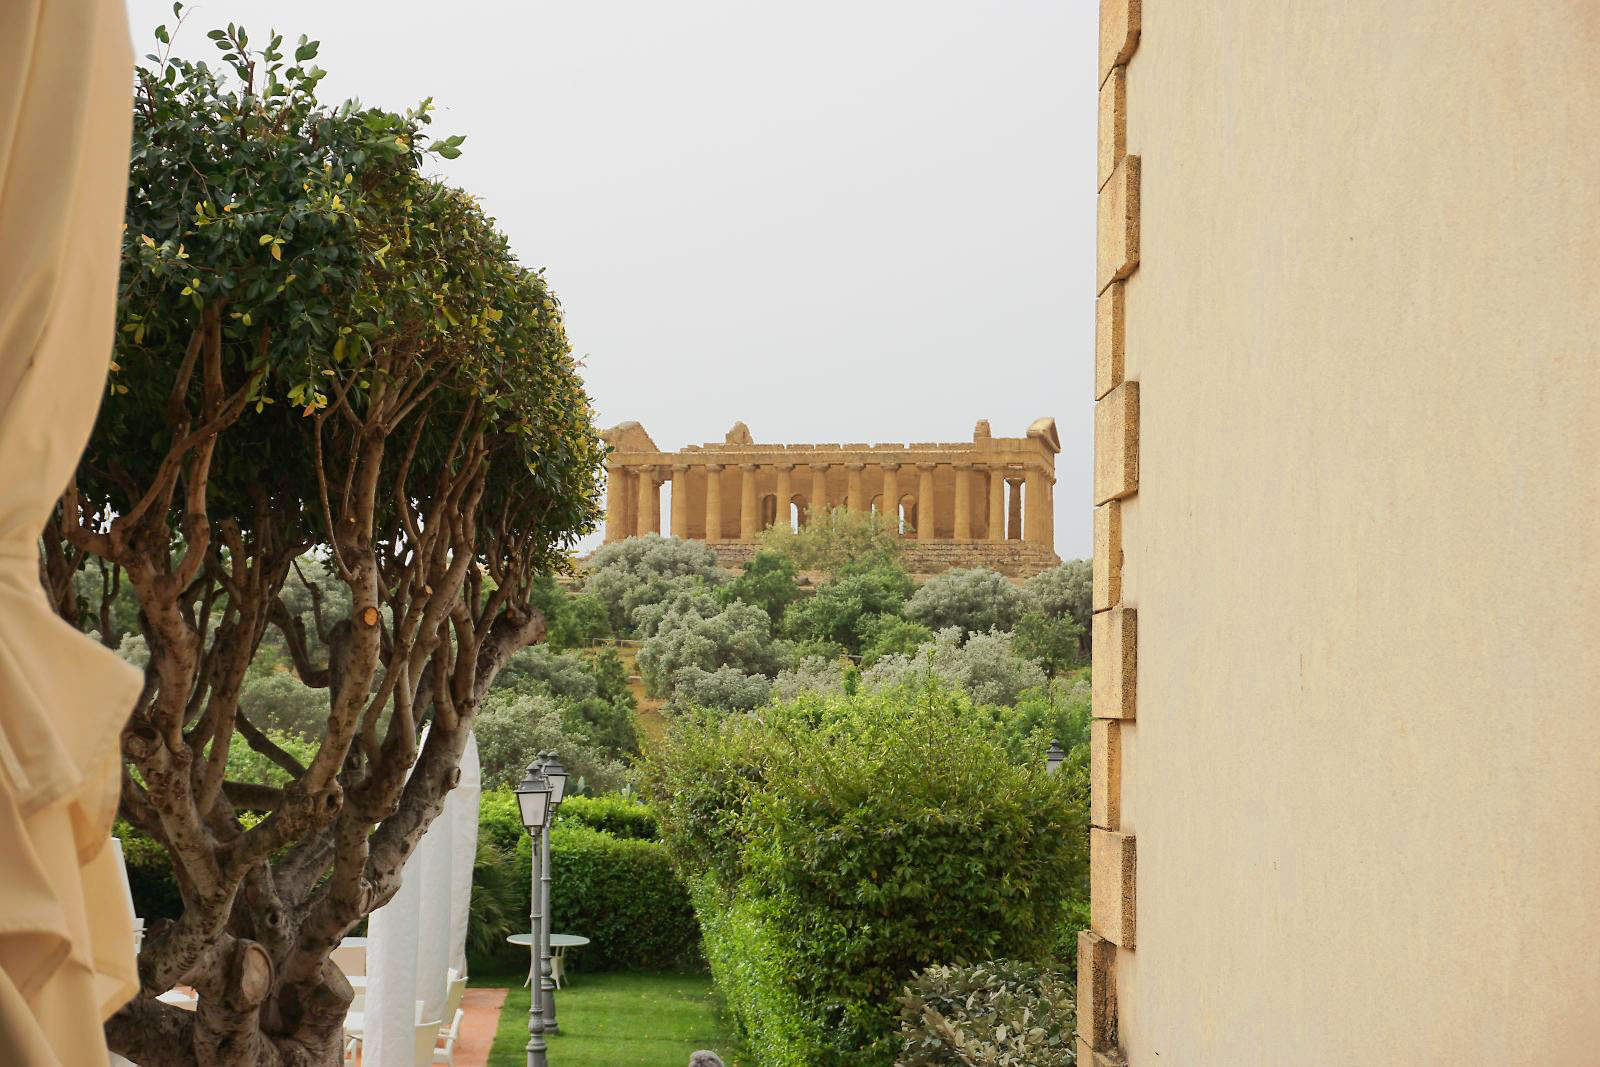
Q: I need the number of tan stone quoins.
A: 11